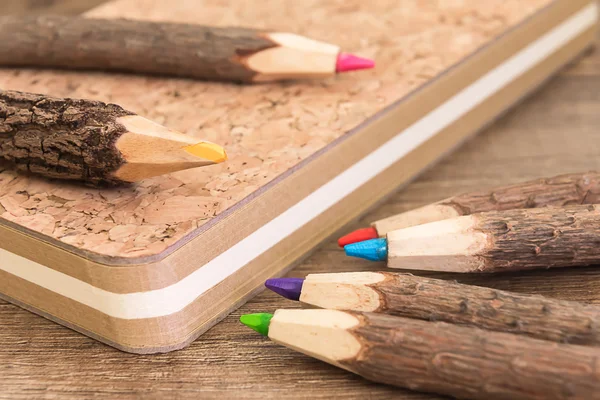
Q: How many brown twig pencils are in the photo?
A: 6